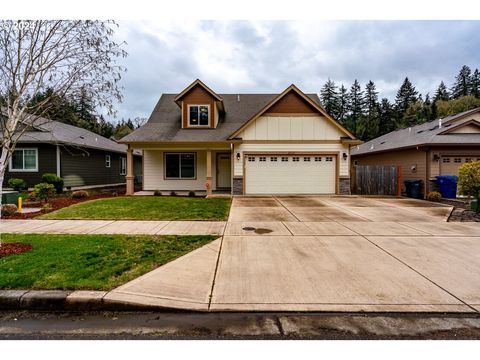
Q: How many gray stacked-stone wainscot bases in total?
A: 2